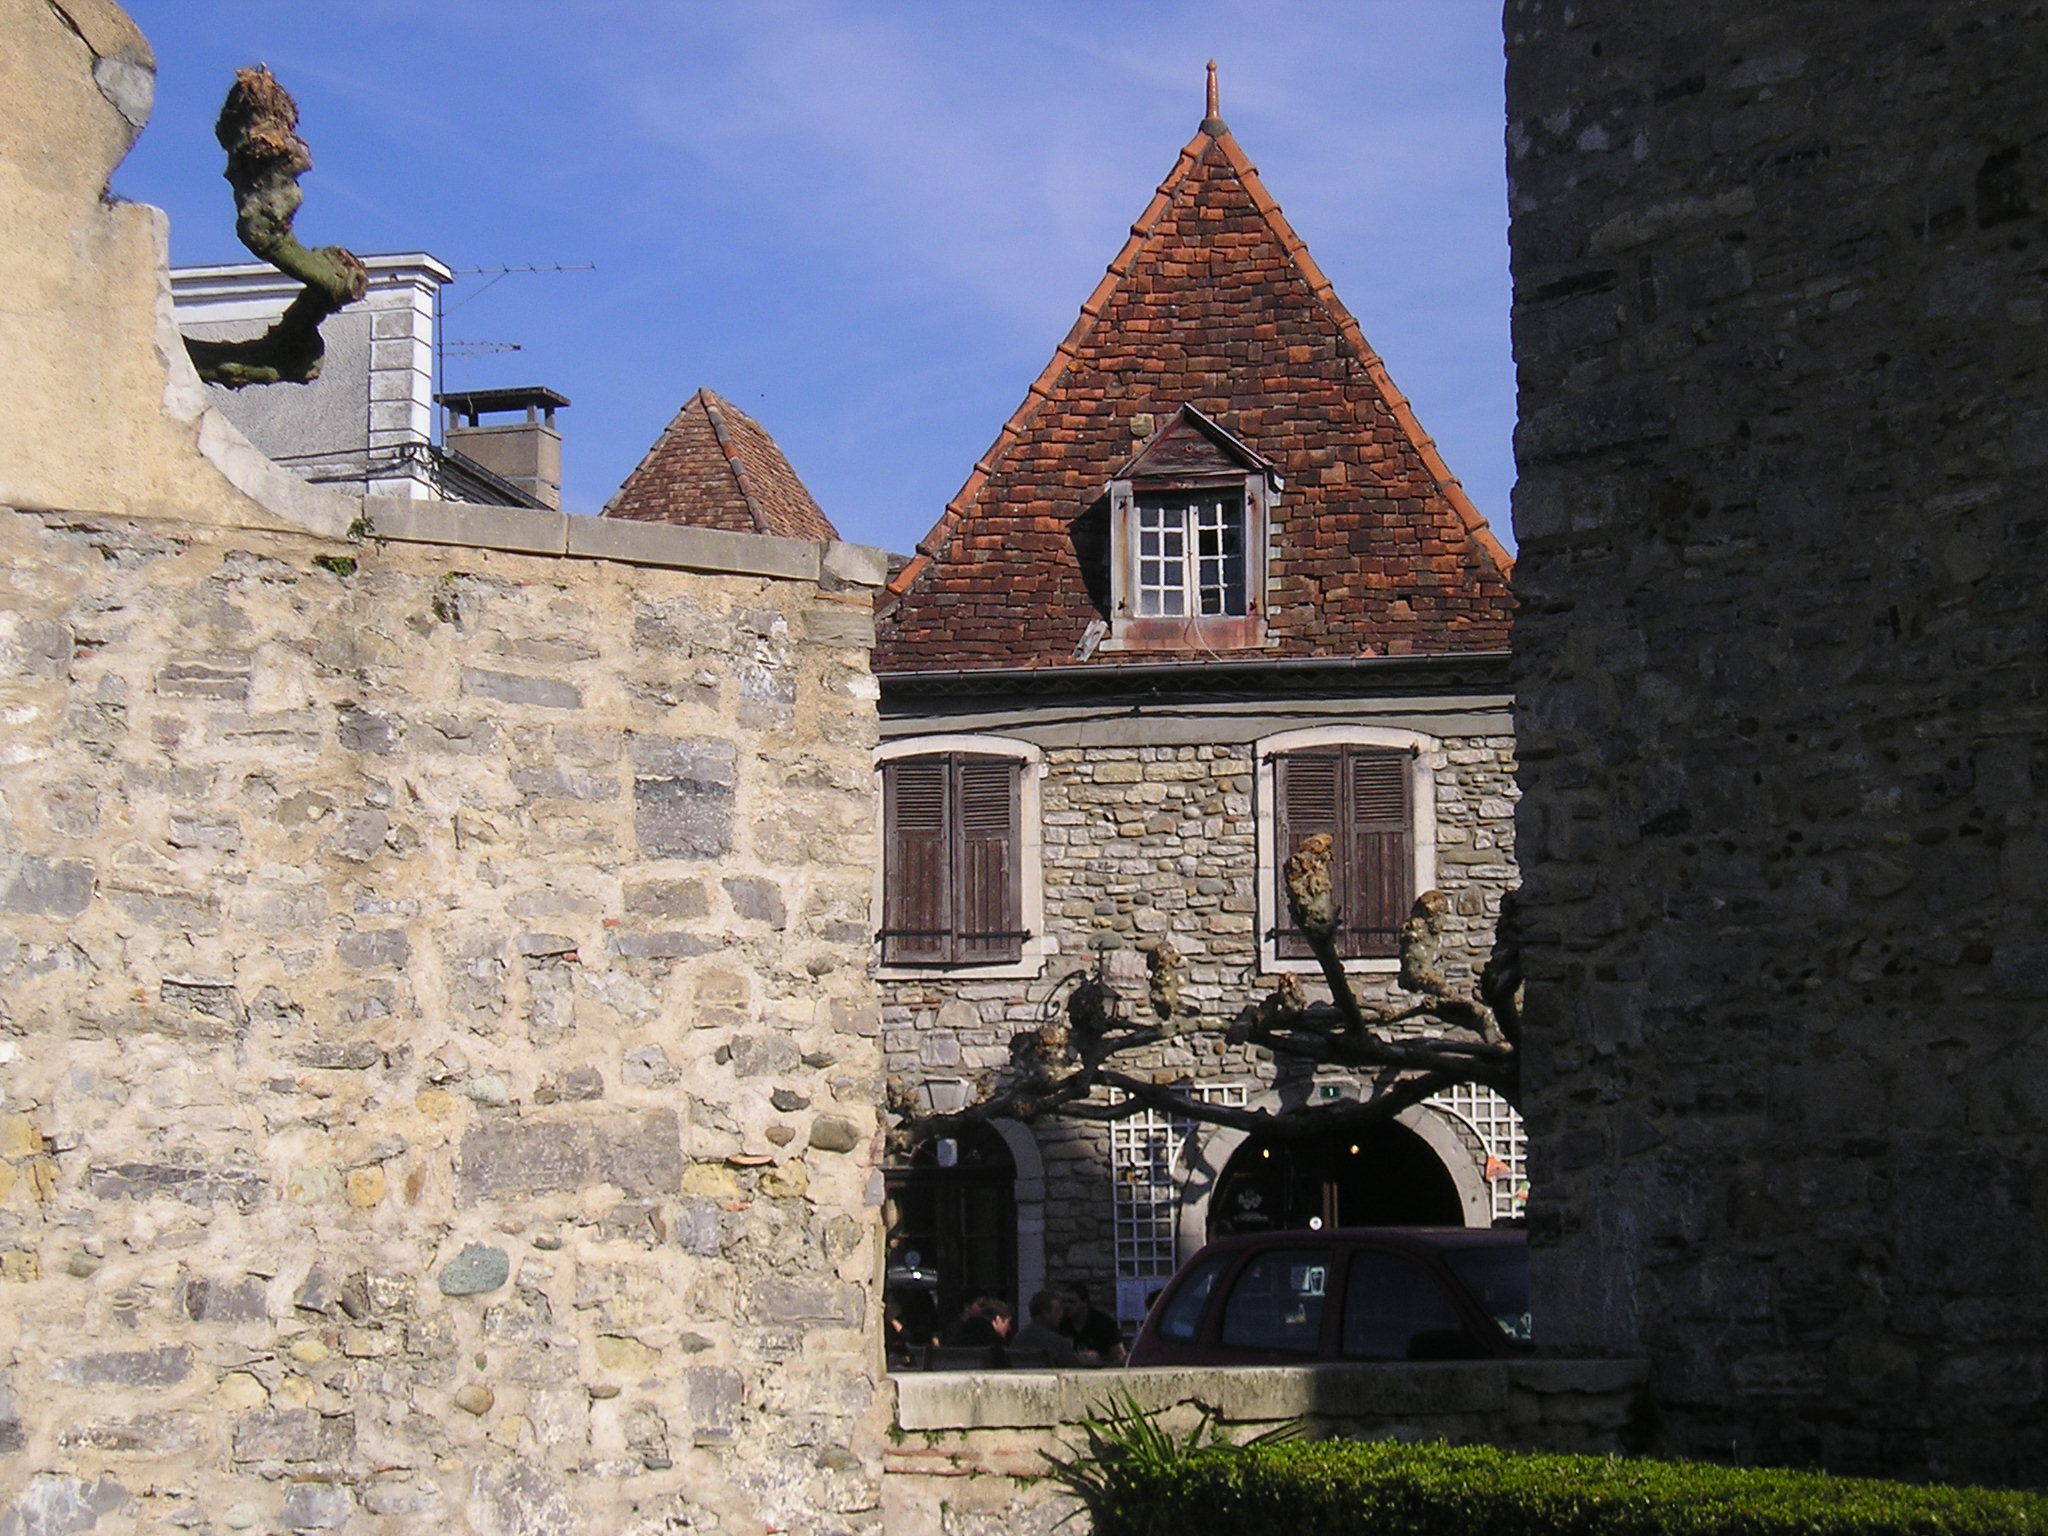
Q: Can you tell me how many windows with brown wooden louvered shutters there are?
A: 2